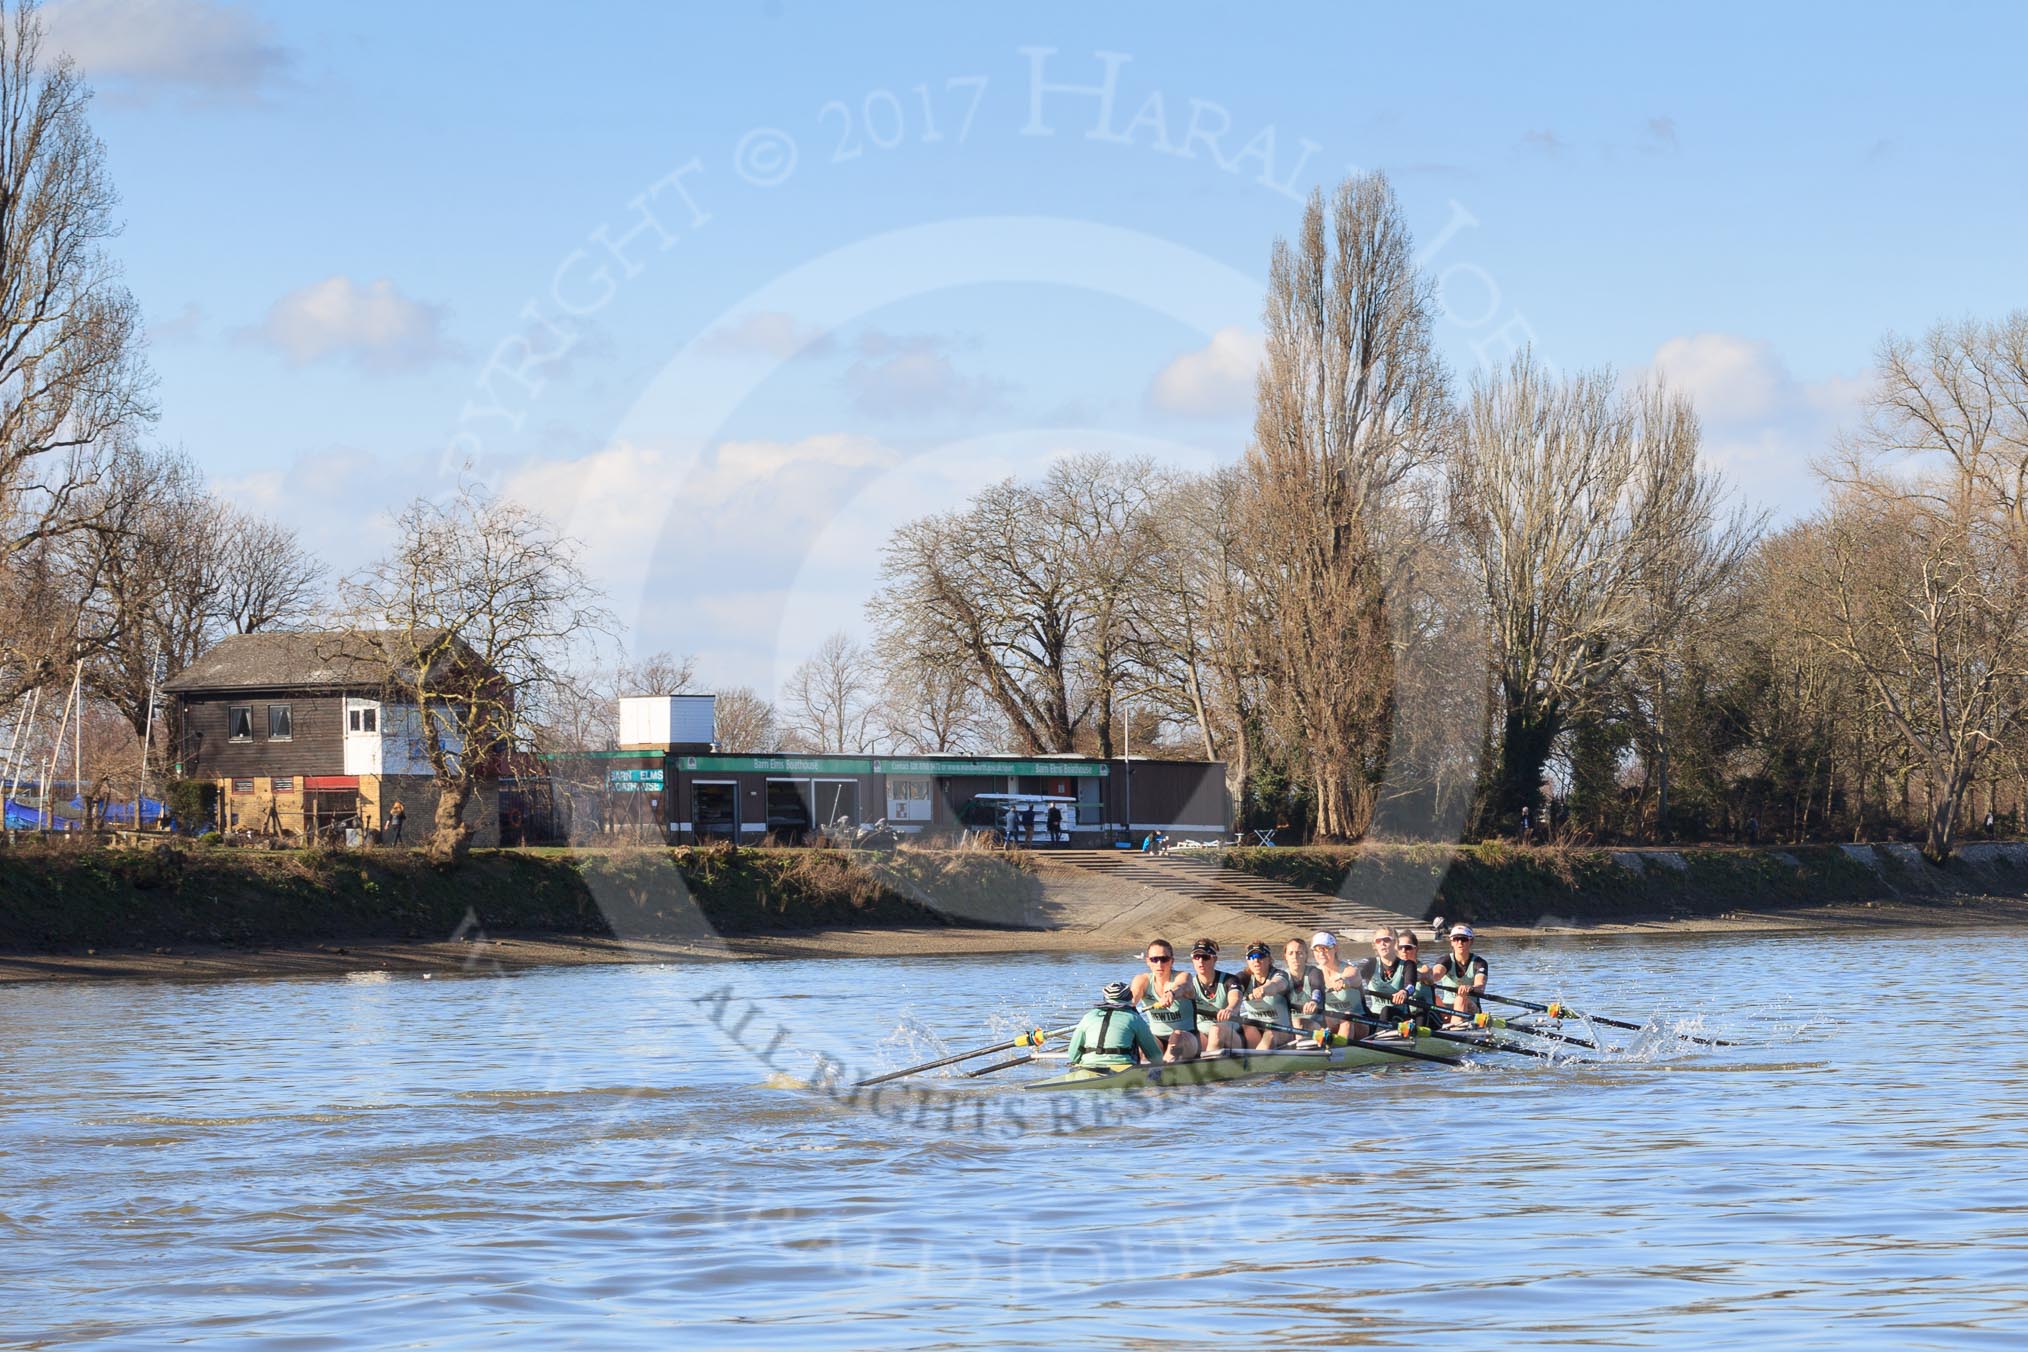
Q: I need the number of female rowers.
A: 8